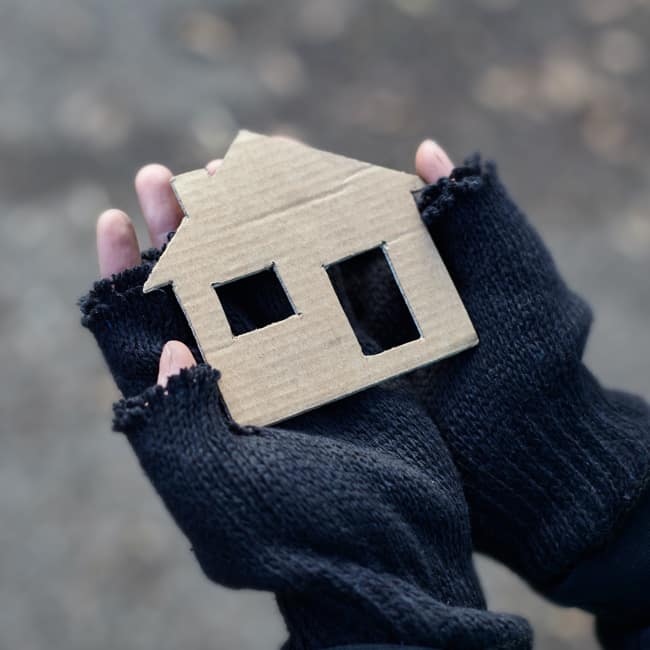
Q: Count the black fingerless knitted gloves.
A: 2